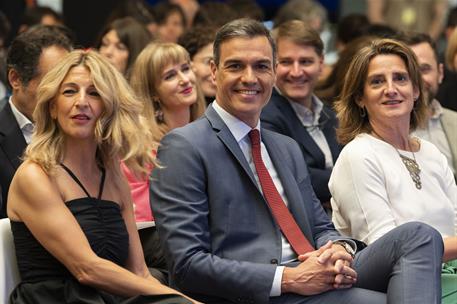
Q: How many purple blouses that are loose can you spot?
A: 0